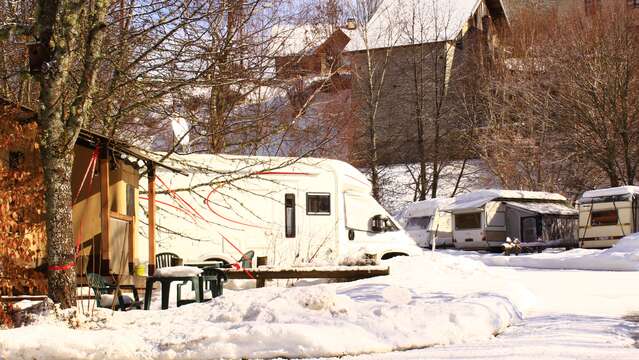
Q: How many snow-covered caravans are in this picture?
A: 3